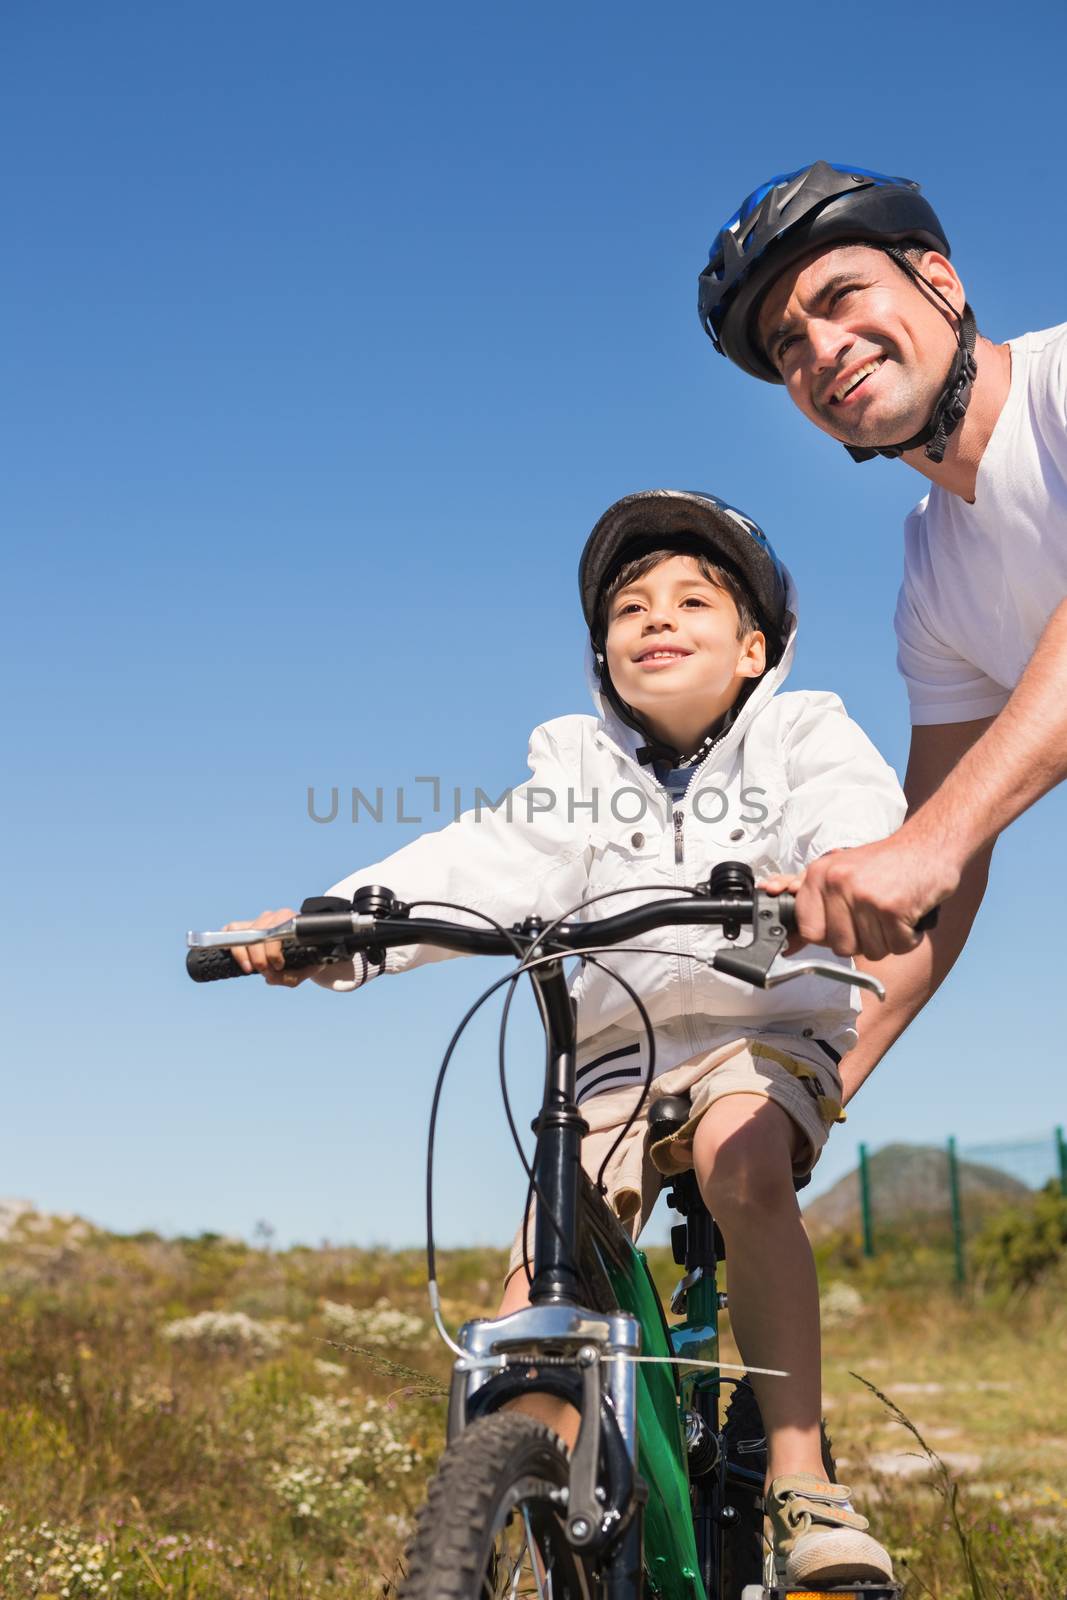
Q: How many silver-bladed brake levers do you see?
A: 2